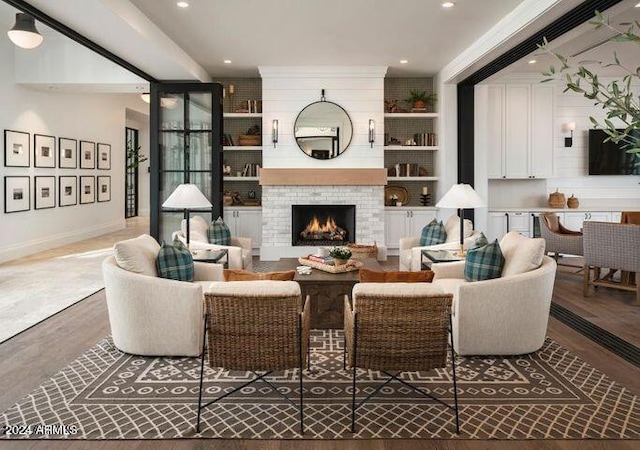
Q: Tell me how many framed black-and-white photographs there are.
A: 10